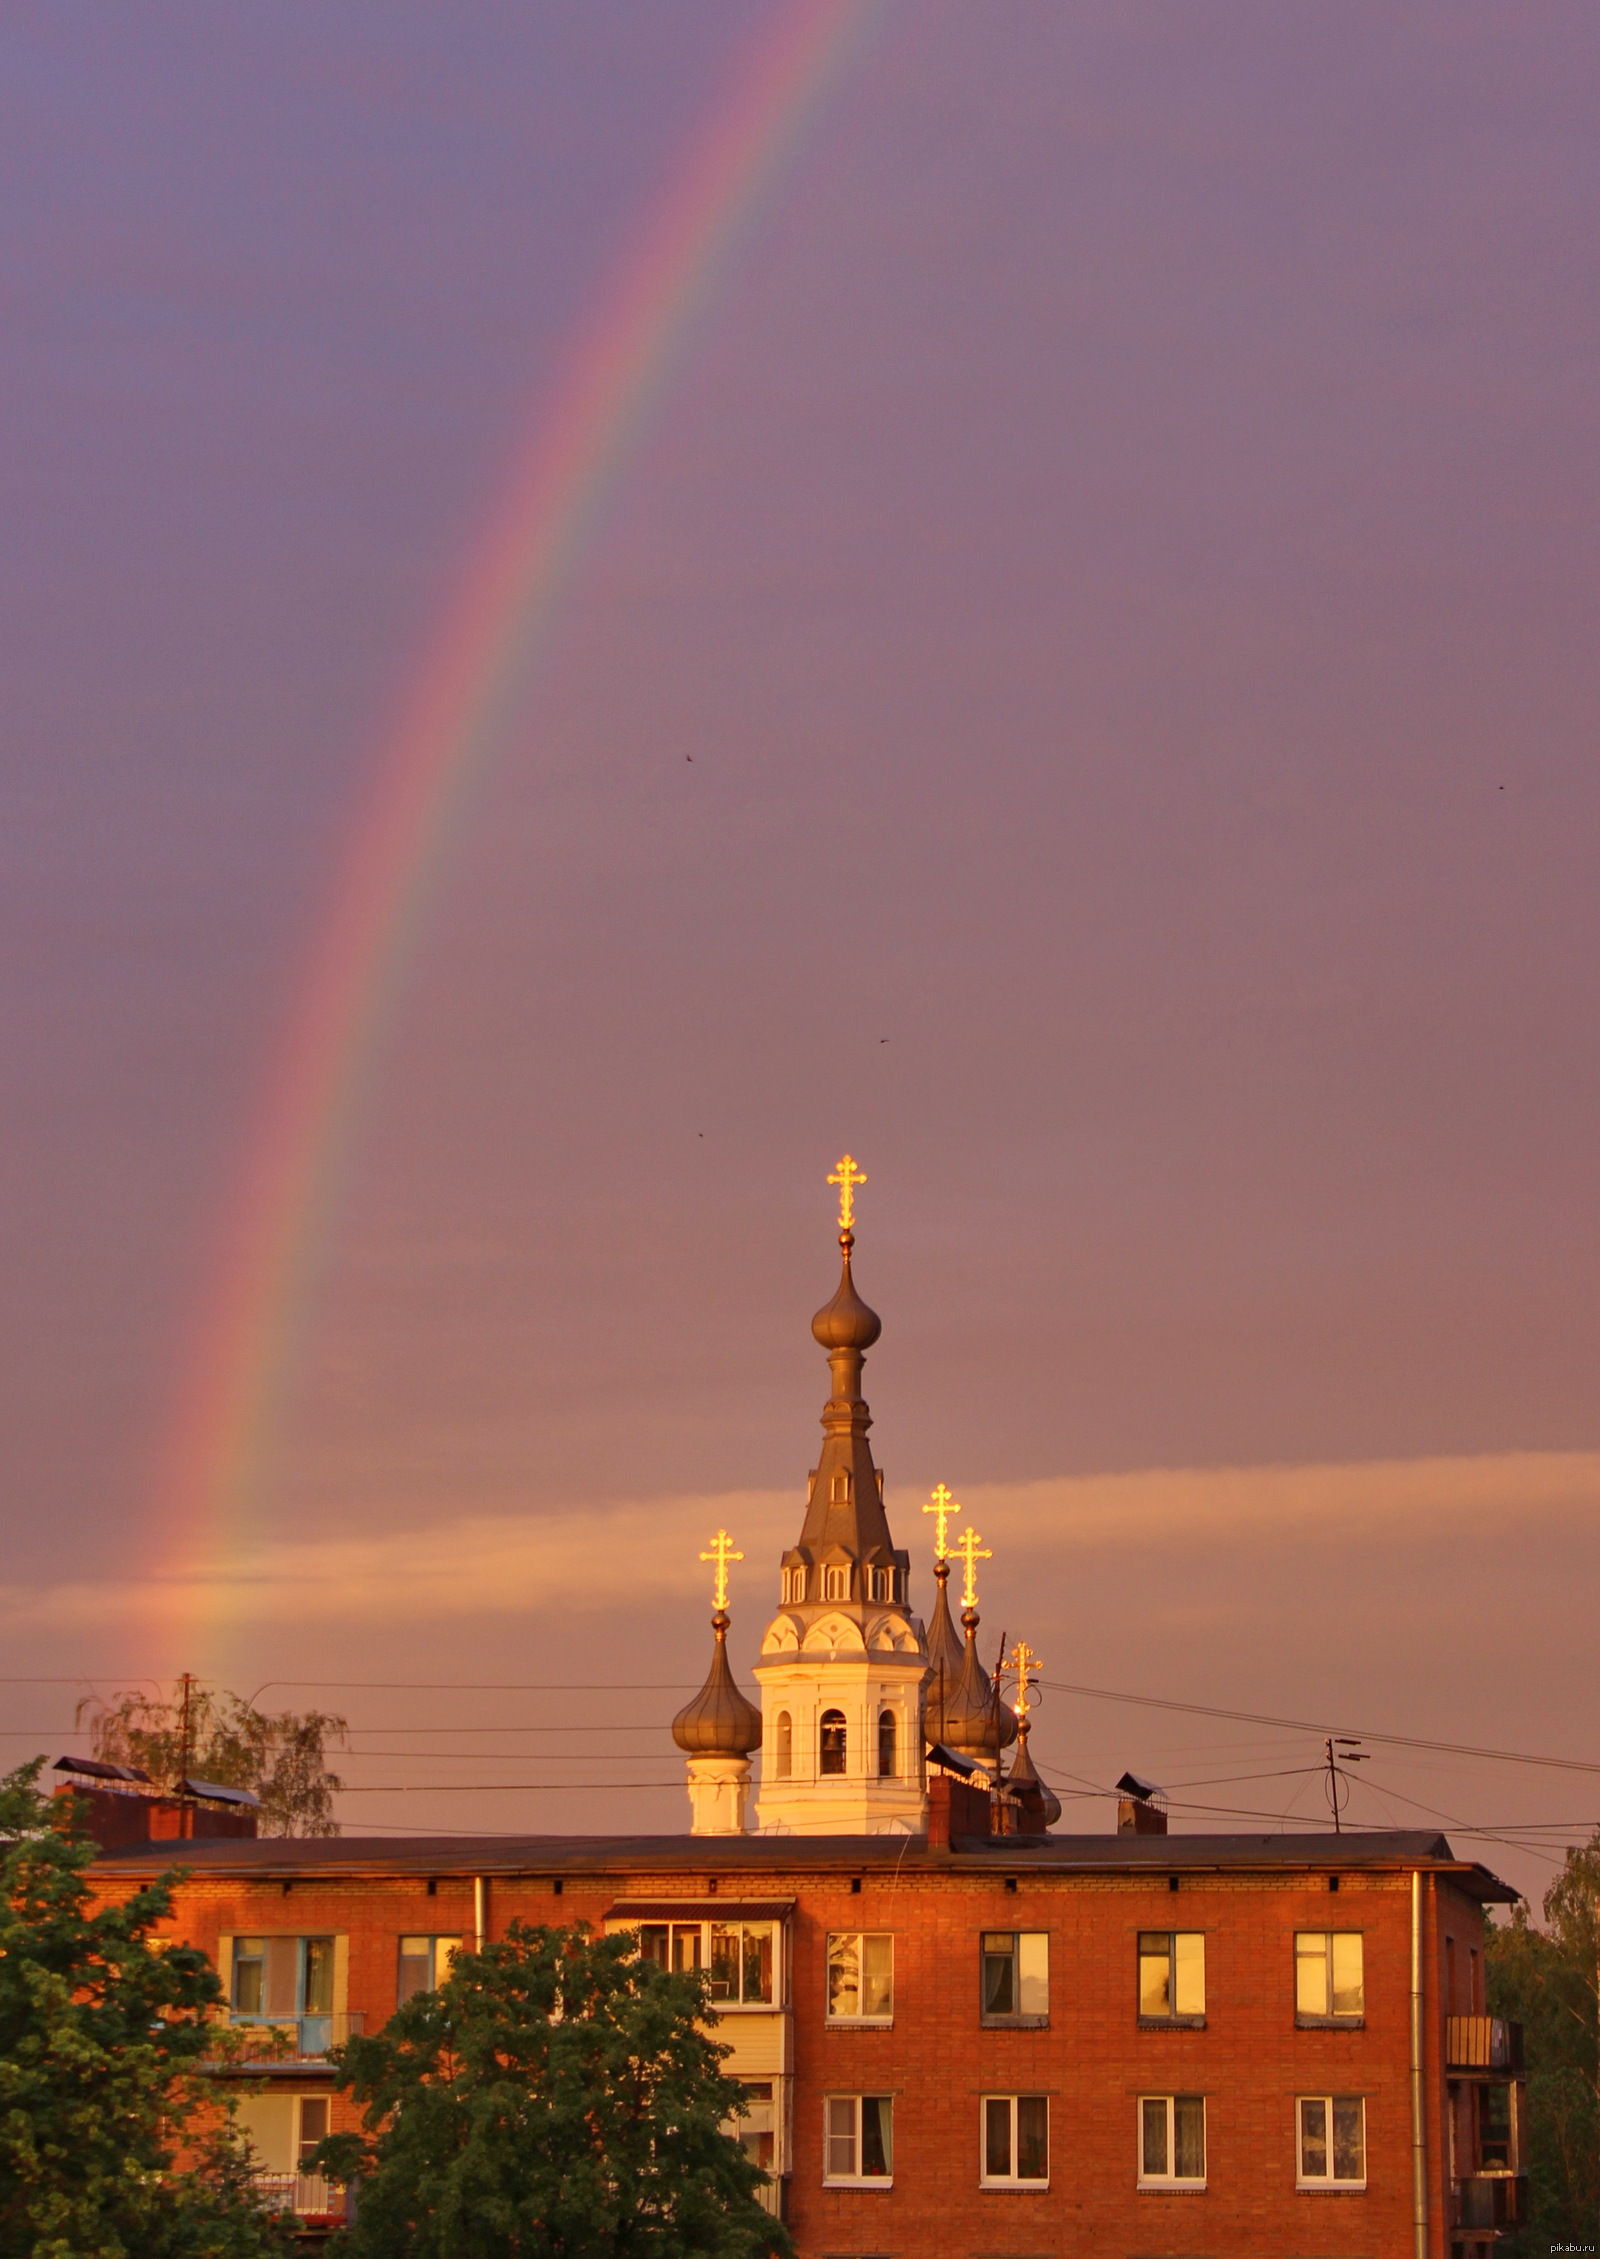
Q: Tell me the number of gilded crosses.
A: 5